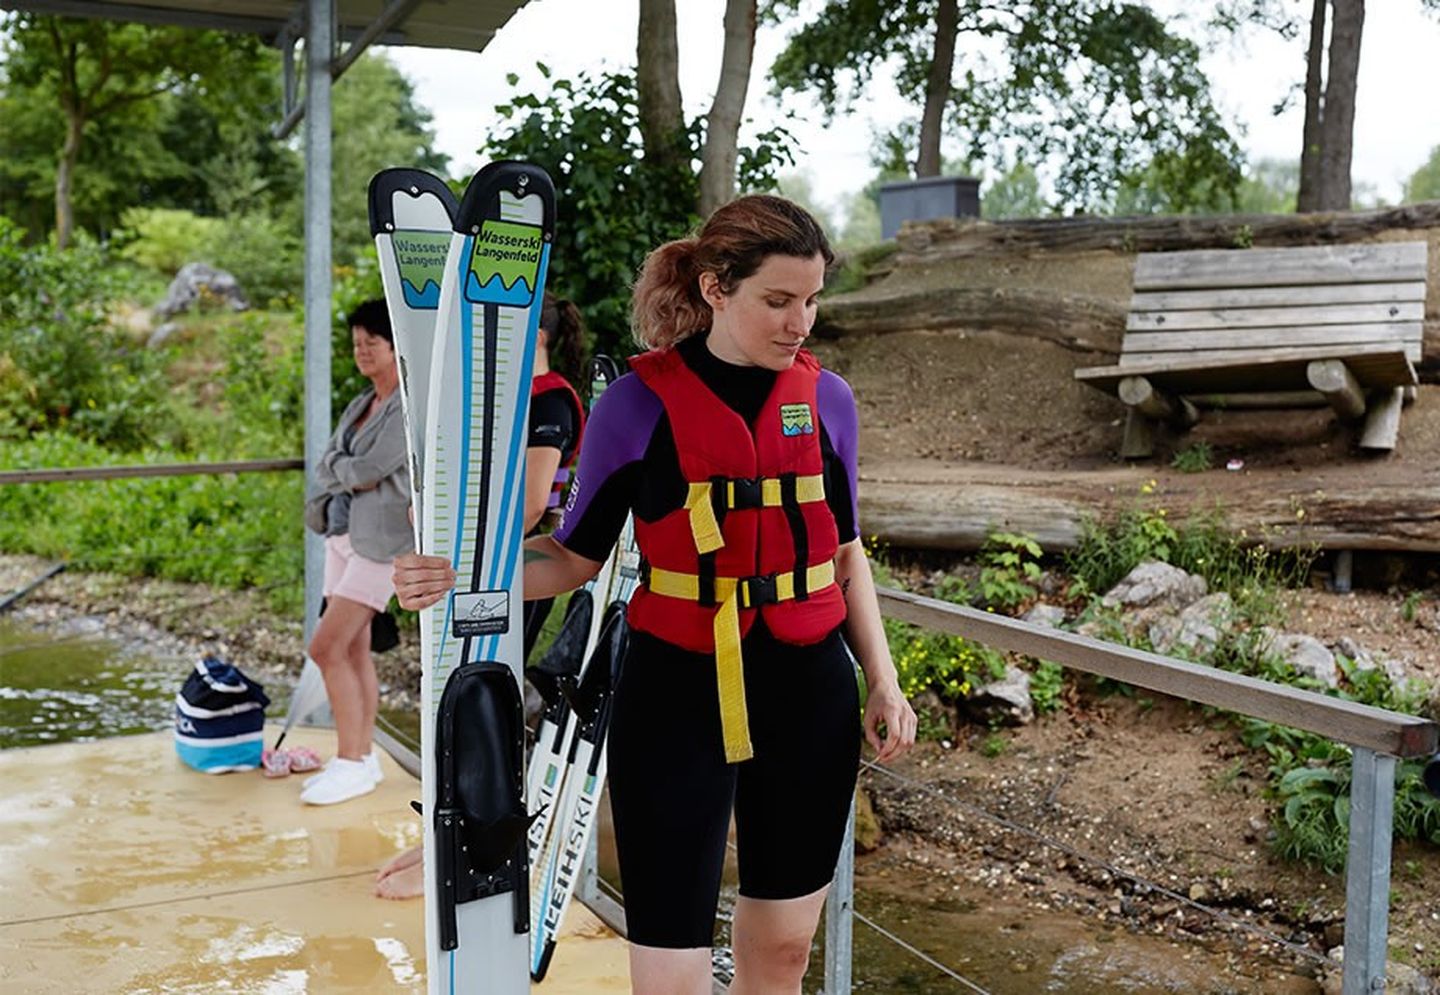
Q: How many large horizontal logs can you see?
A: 3